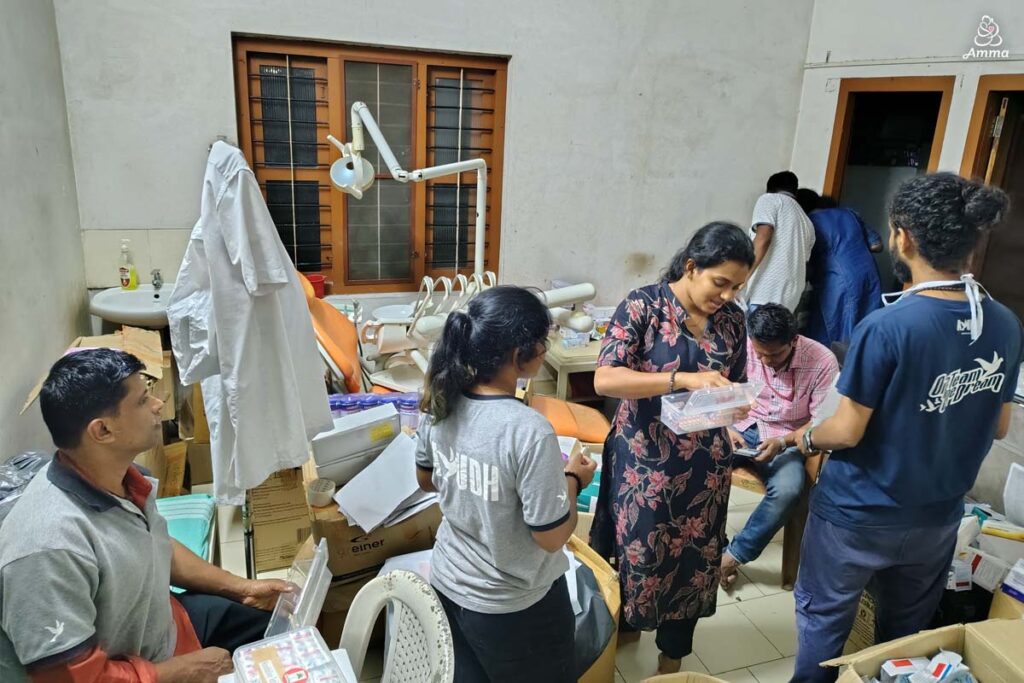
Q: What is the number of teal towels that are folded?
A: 1